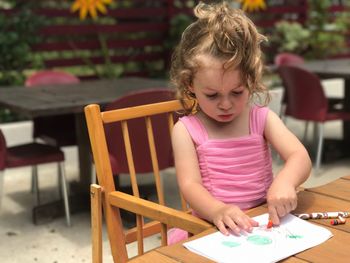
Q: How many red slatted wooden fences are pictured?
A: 1